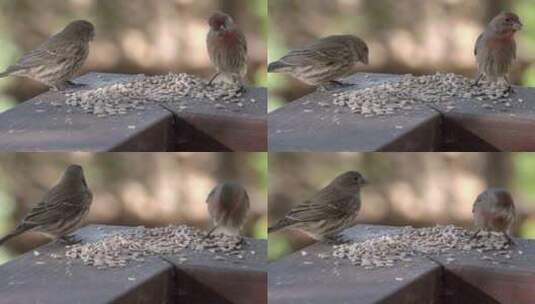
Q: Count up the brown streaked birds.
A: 4